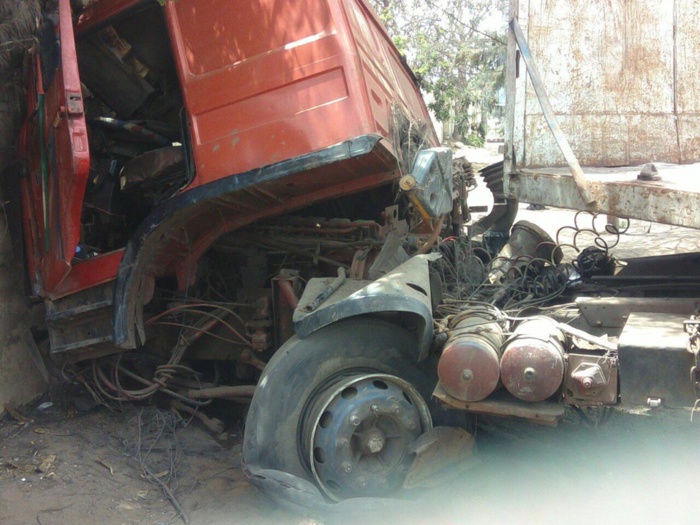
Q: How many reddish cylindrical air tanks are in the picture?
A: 2